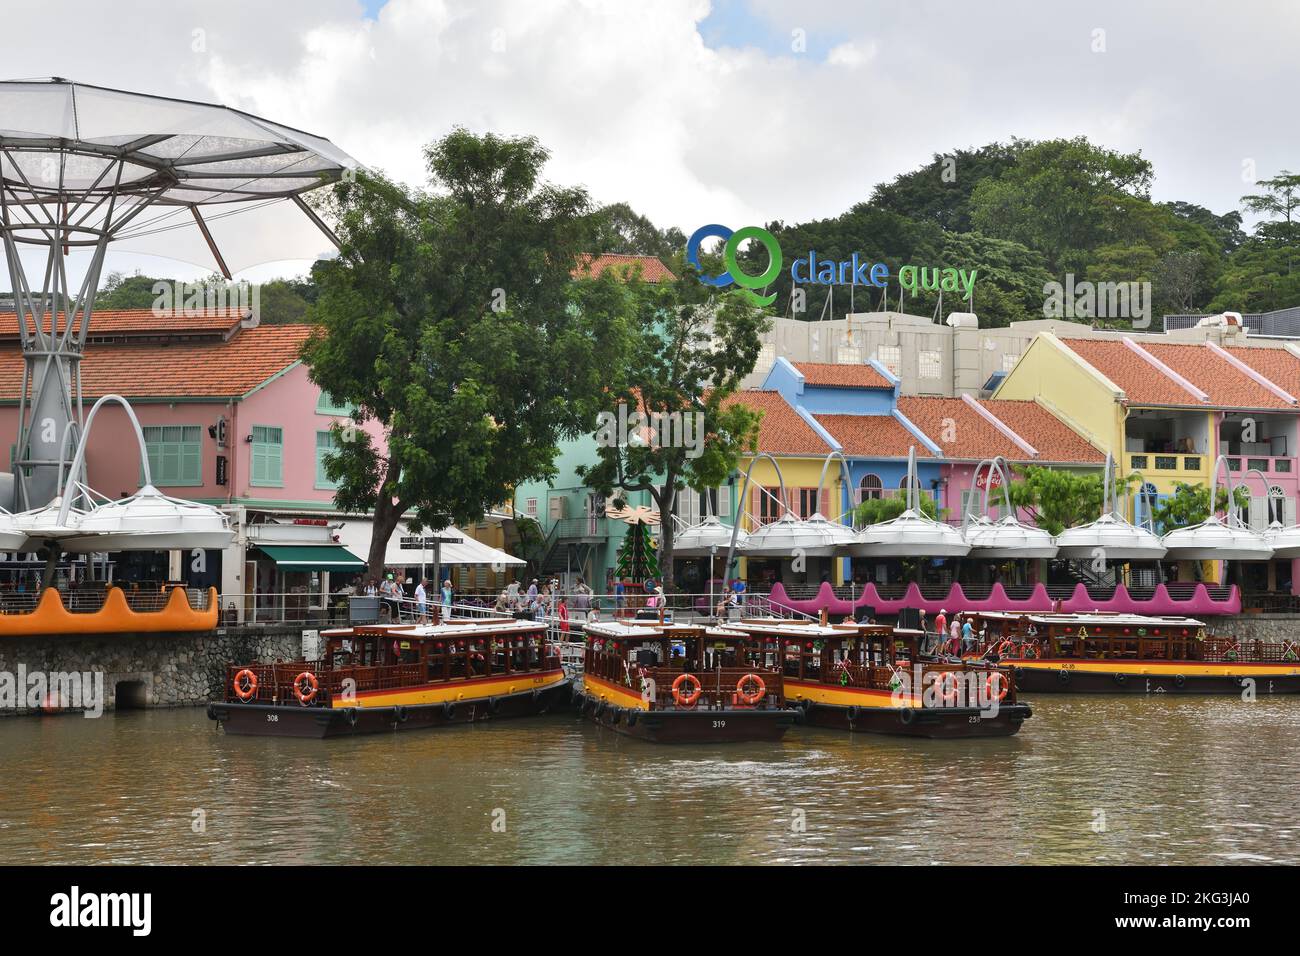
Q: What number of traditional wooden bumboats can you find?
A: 4